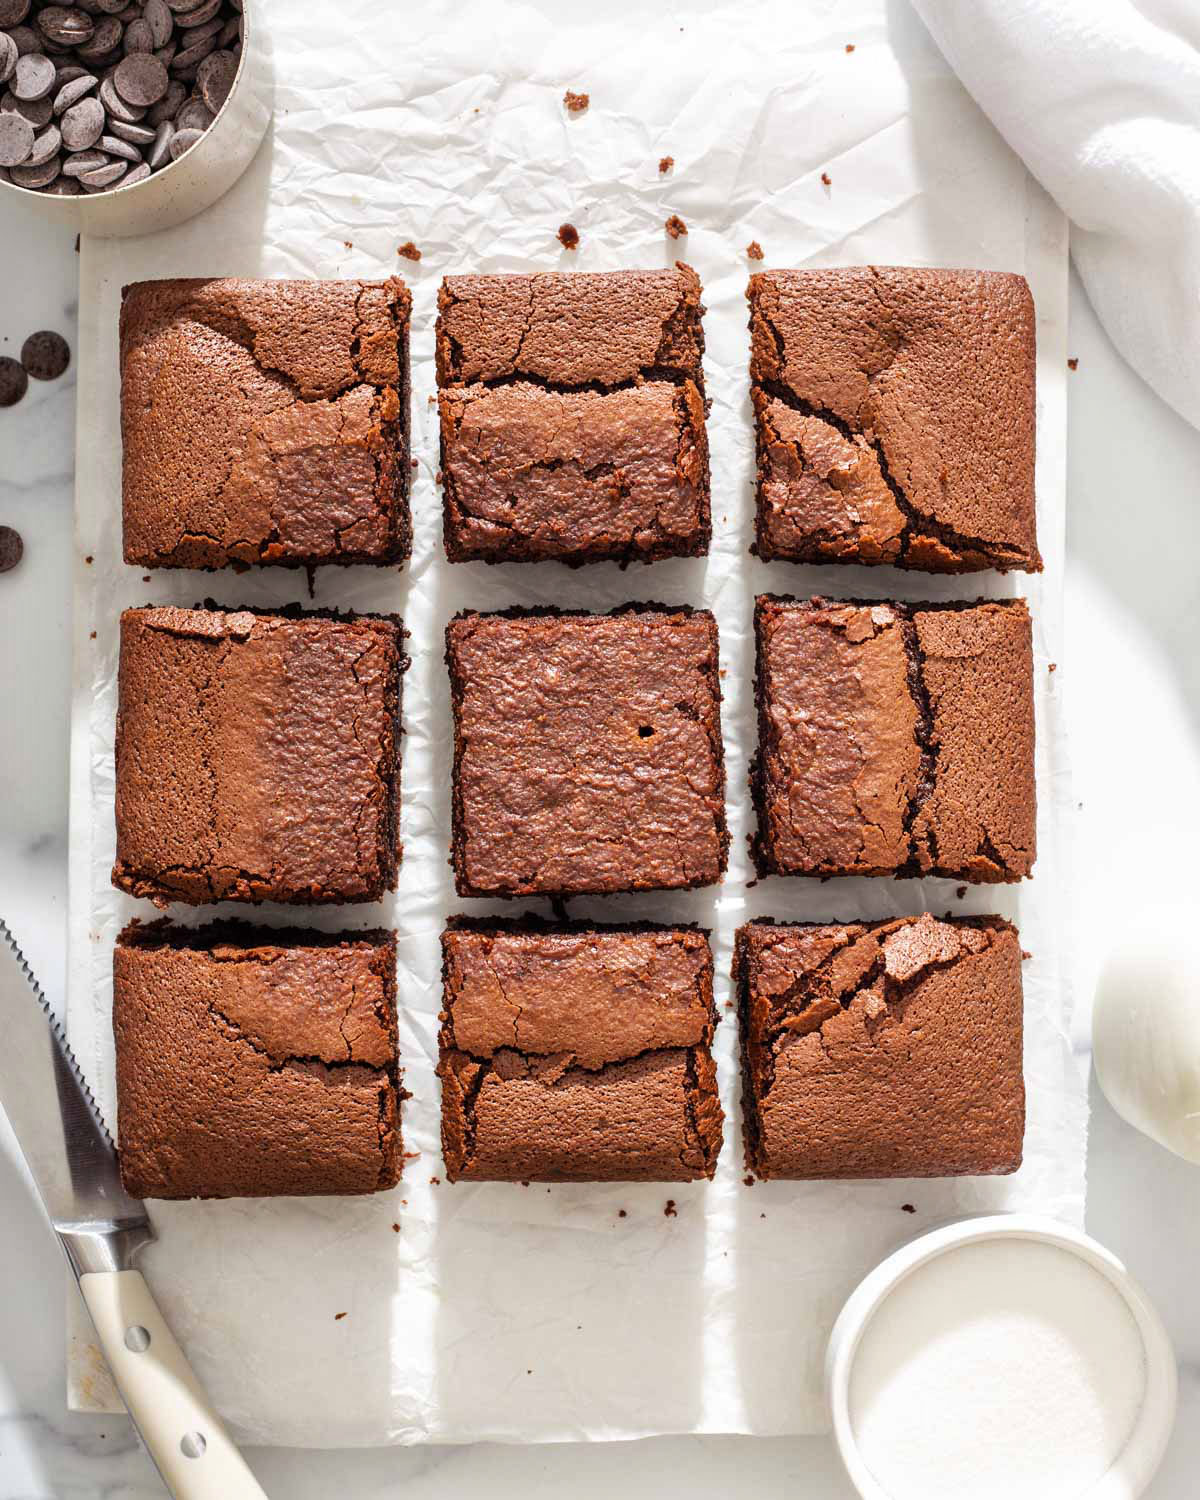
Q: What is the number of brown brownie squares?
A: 9